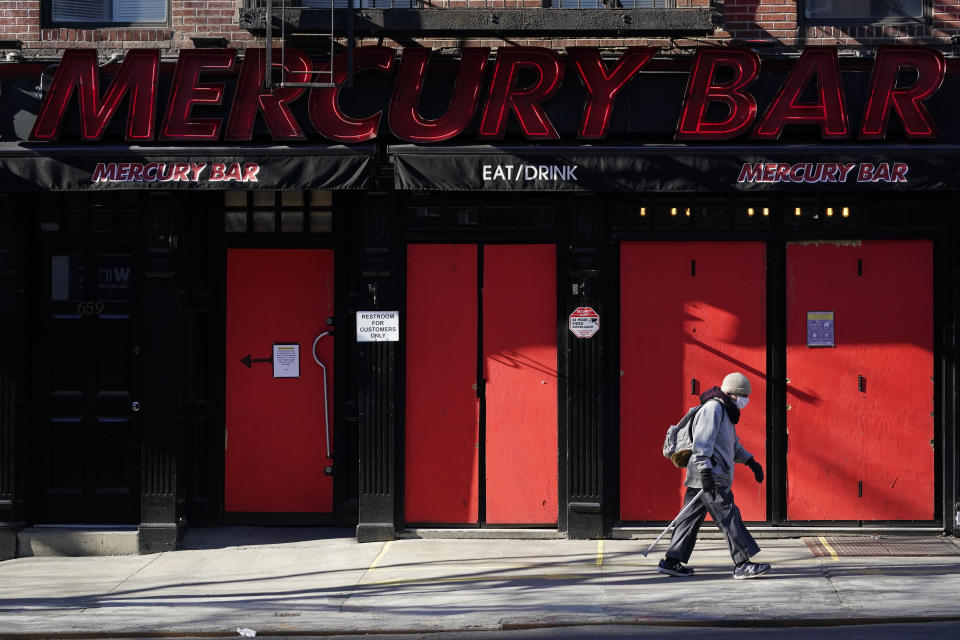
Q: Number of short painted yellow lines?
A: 3